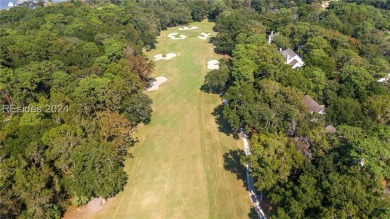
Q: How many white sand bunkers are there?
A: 6